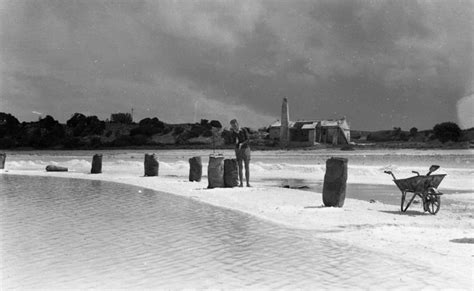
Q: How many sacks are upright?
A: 7